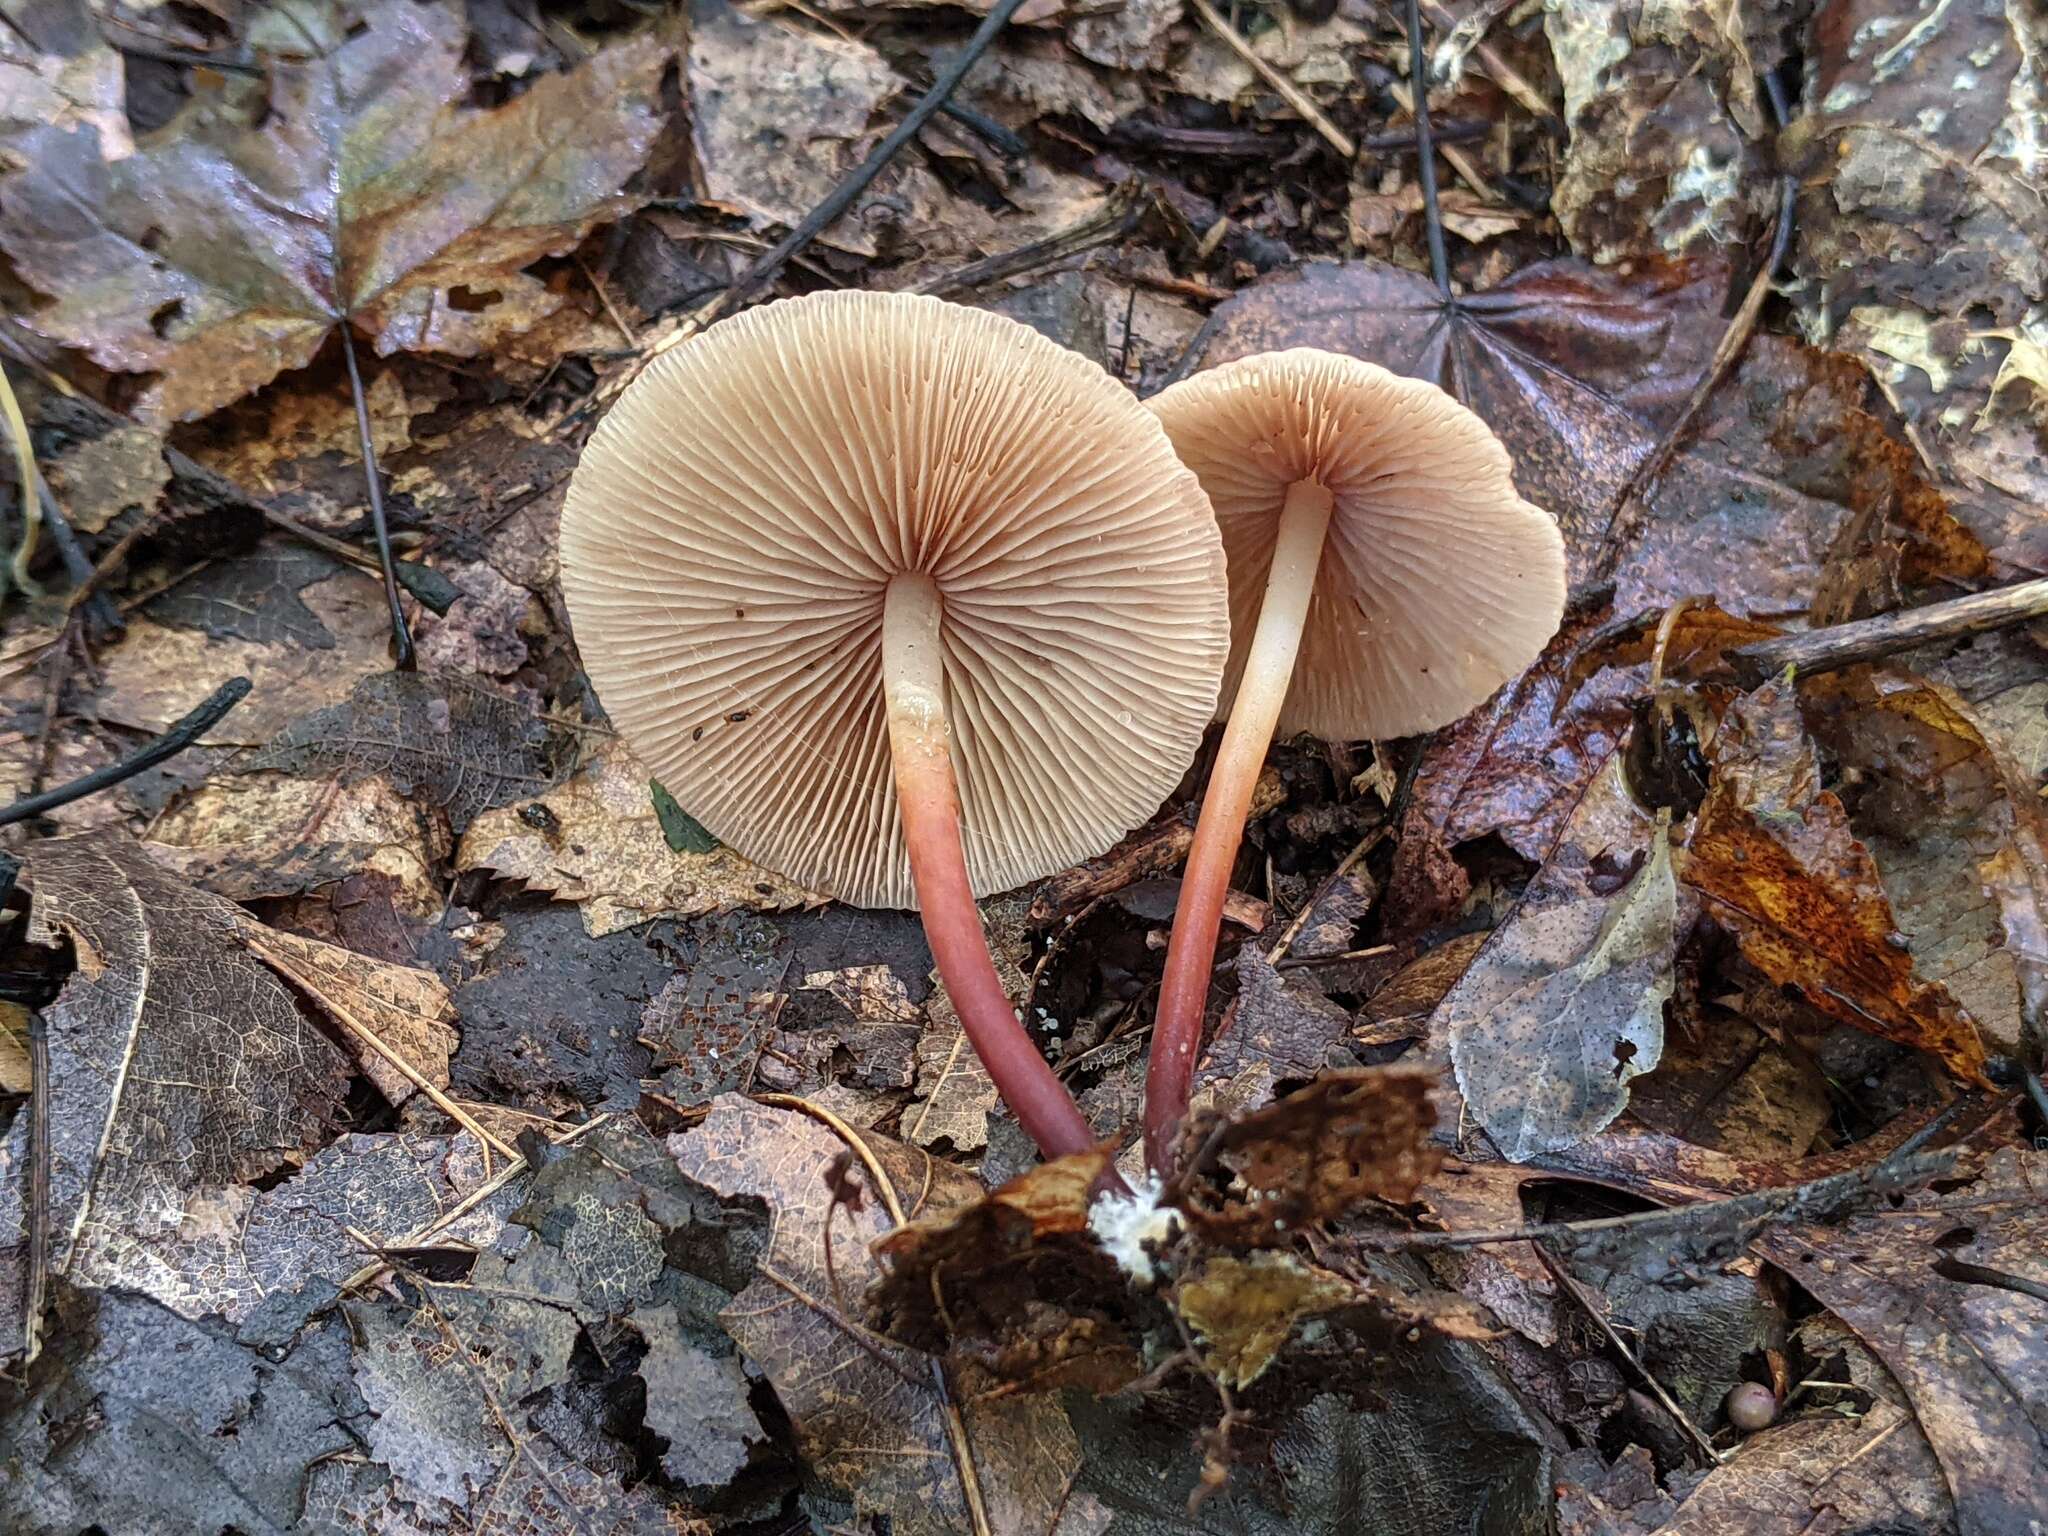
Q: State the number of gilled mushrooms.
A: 2